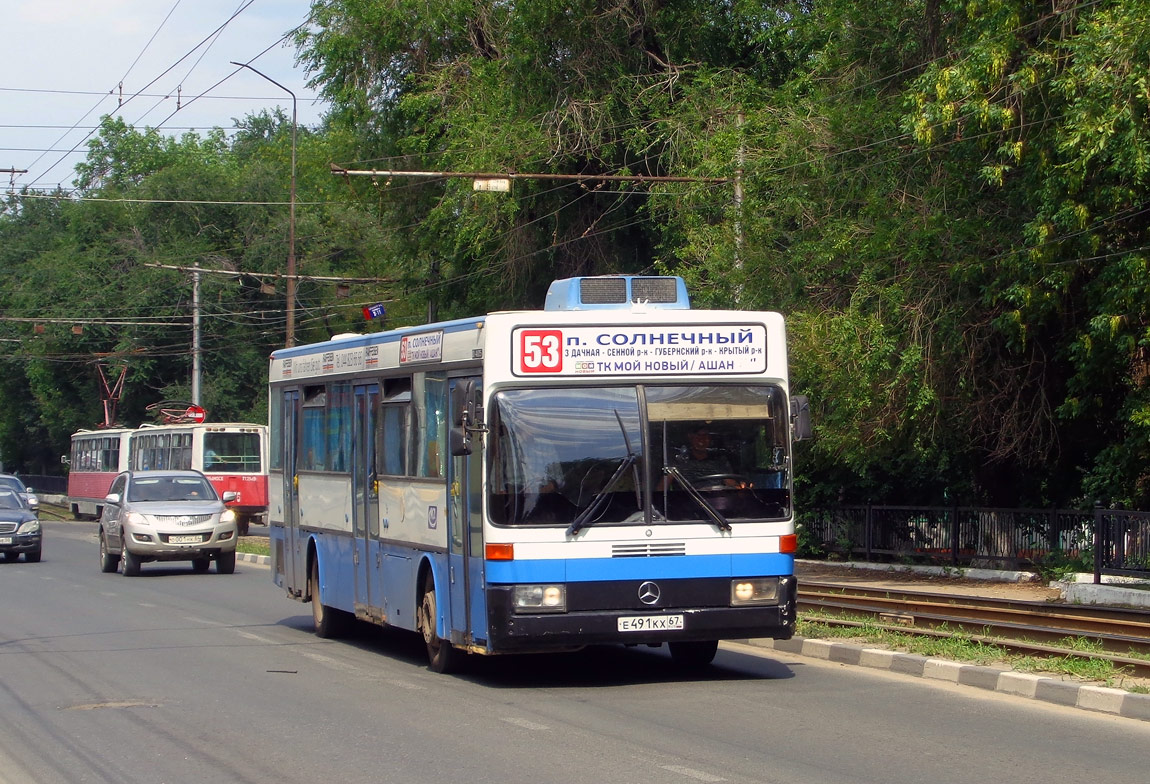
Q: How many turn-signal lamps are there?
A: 2